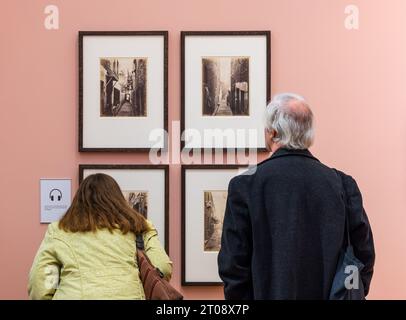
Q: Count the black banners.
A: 1